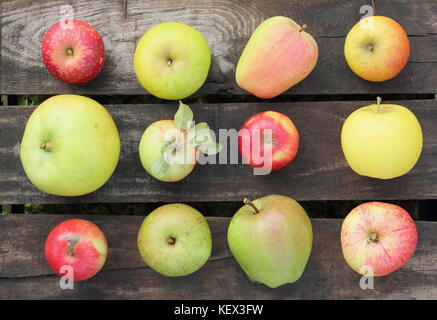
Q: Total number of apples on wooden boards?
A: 12